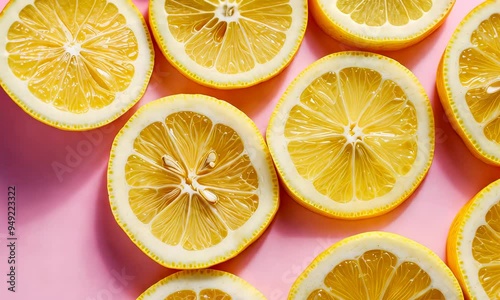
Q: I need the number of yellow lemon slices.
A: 9